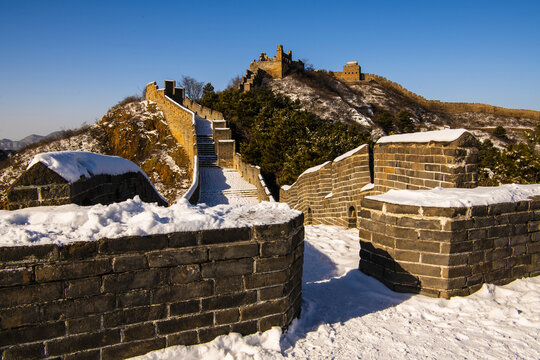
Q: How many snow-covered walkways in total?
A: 2